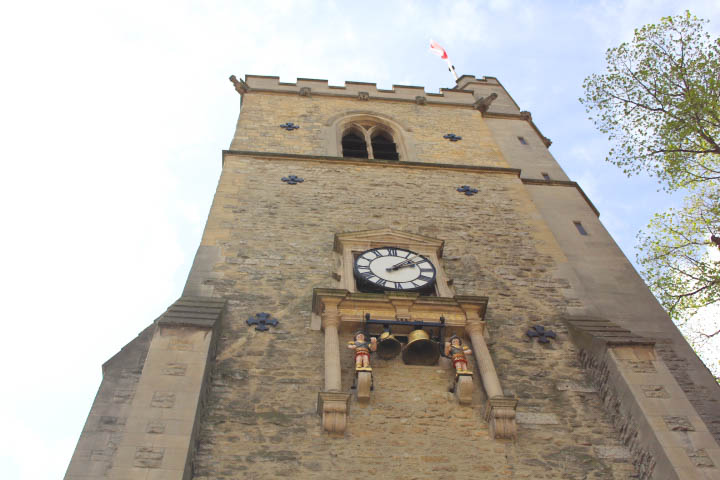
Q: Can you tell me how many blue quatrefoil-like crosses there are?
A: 6